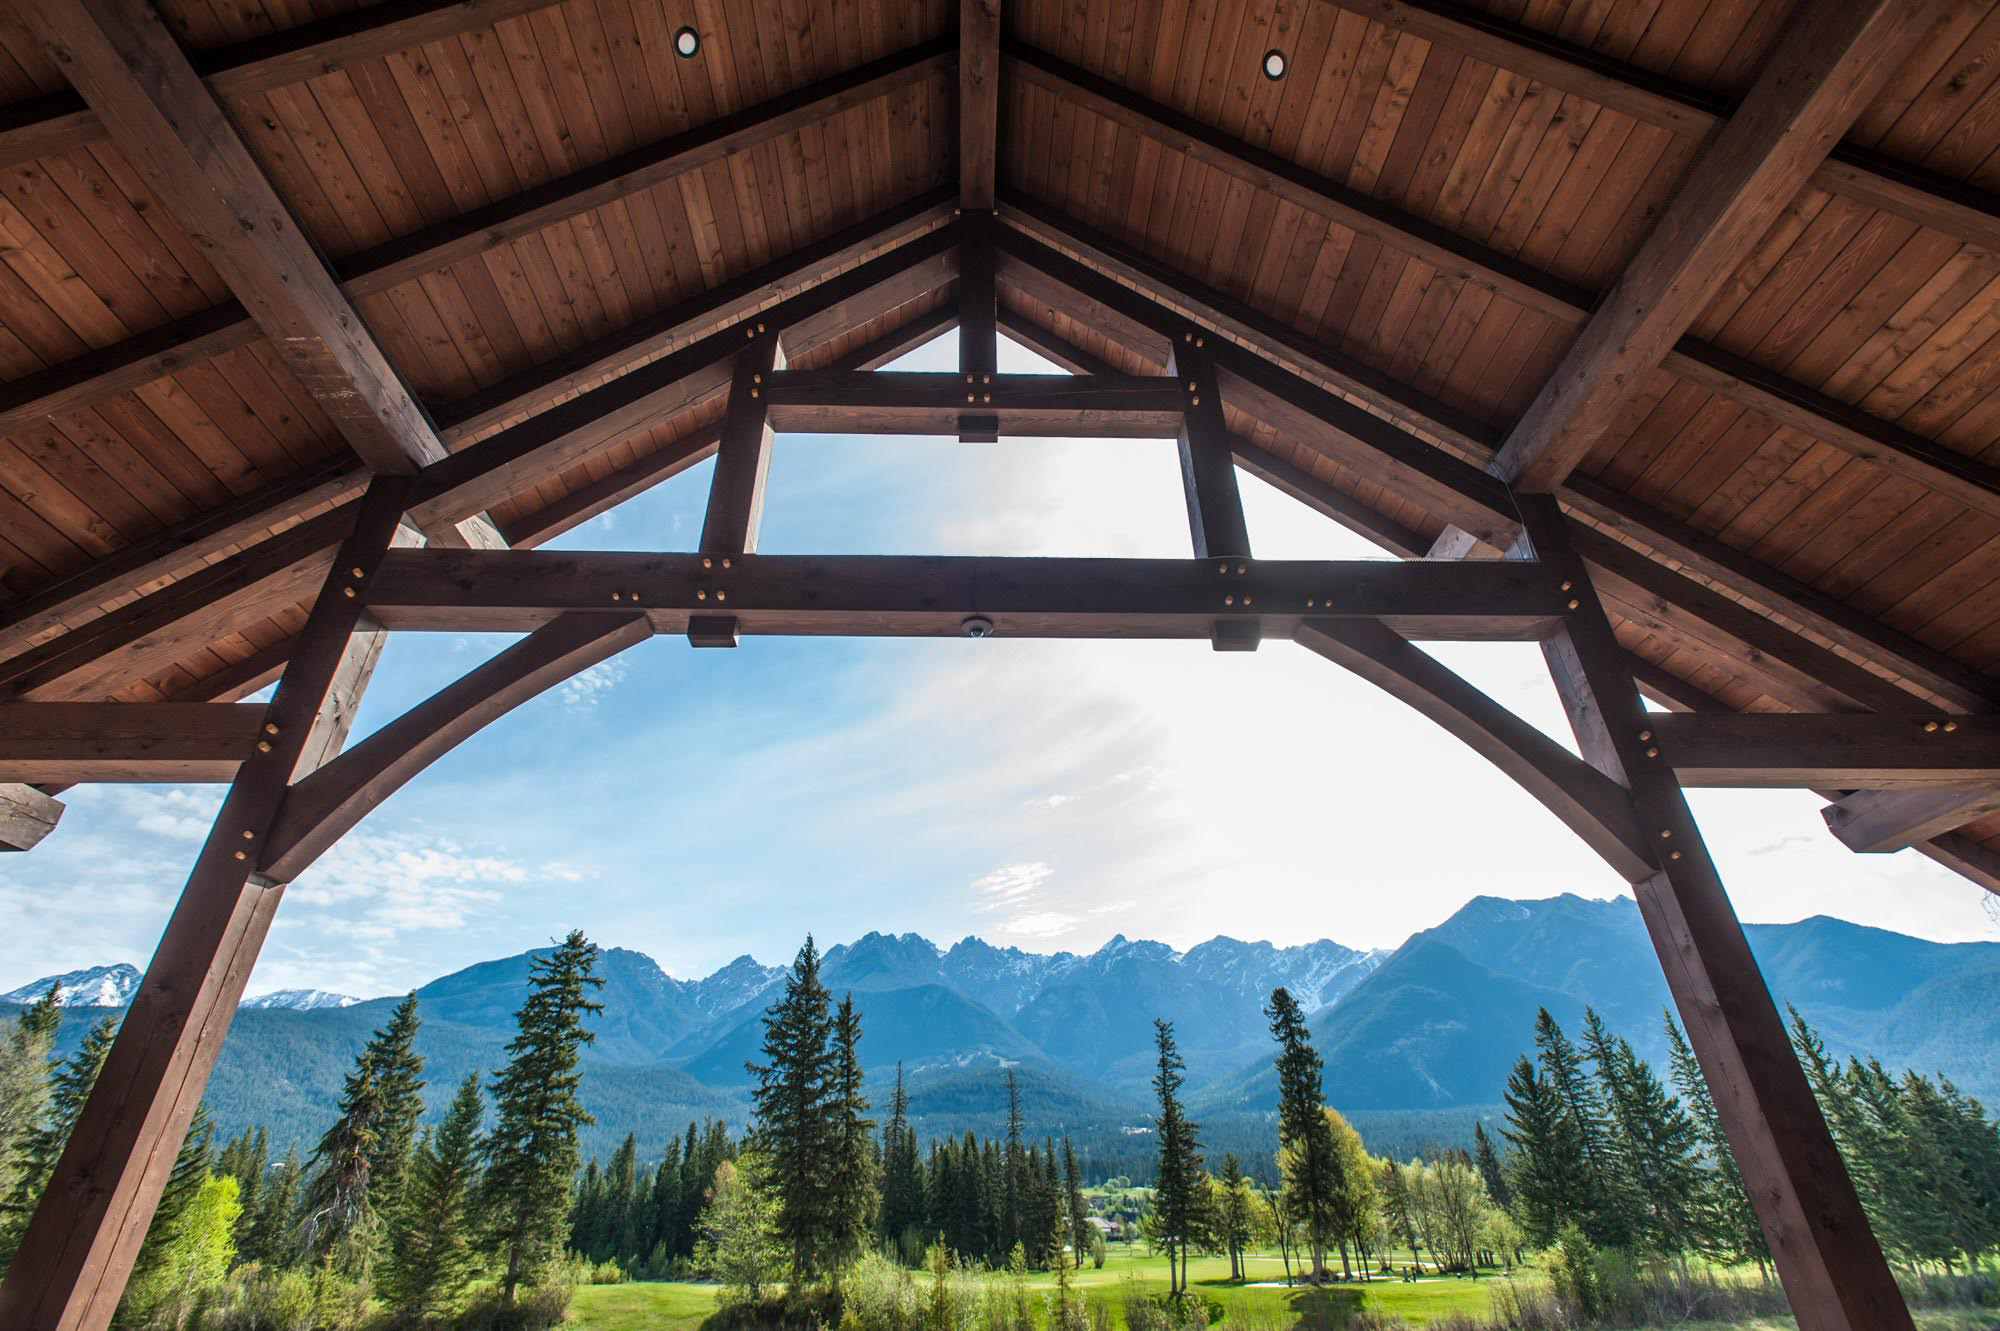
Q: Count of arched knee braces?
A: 2